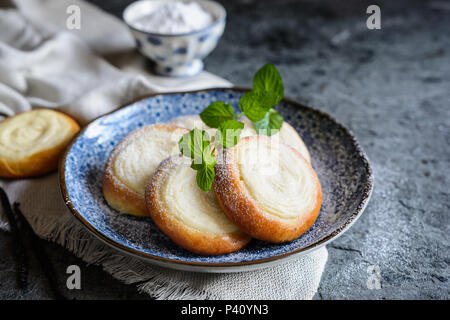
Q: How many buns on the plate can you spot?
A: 5